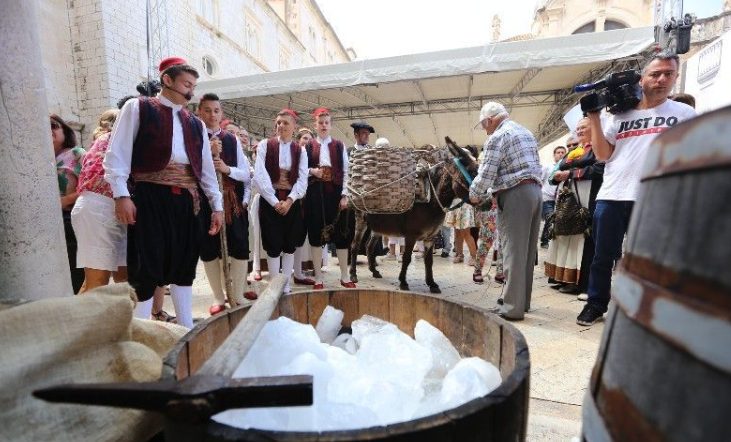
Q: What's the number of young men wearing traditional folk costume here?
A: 4